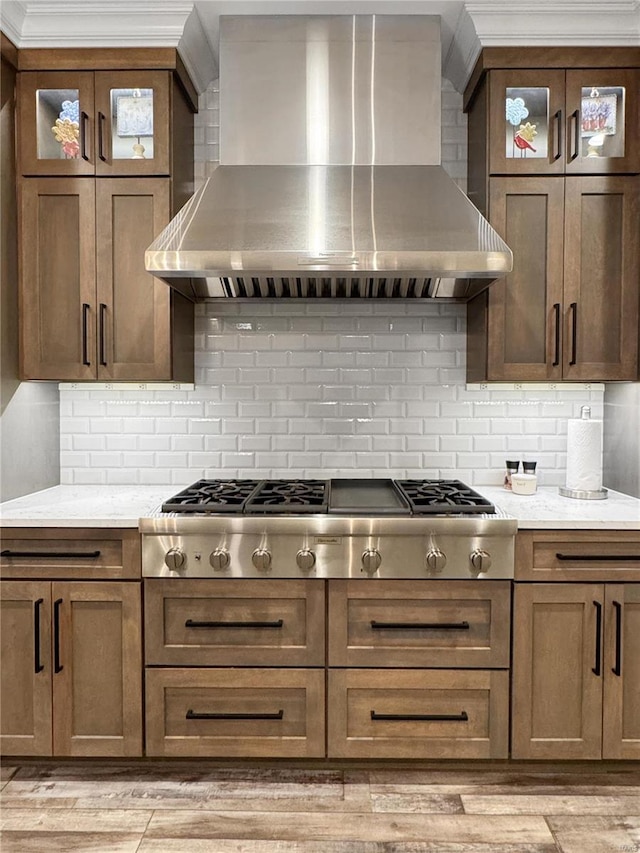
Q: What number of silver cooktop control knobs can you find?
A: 7